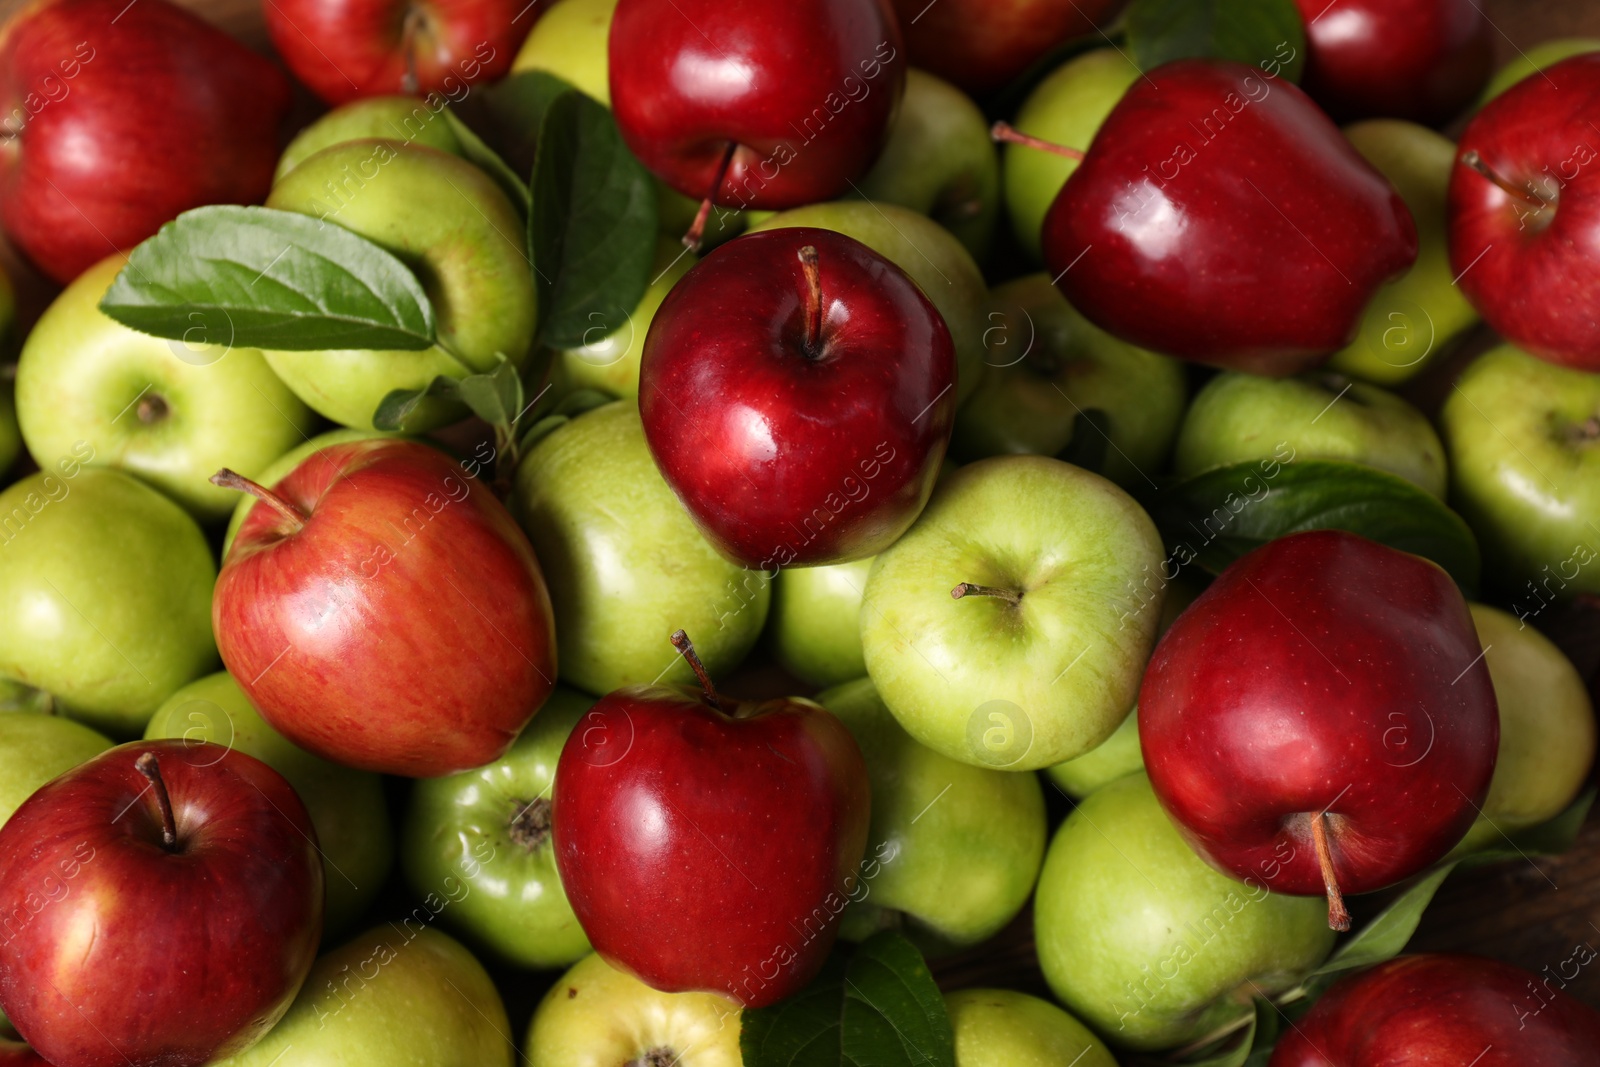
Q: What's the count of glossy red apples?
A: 13